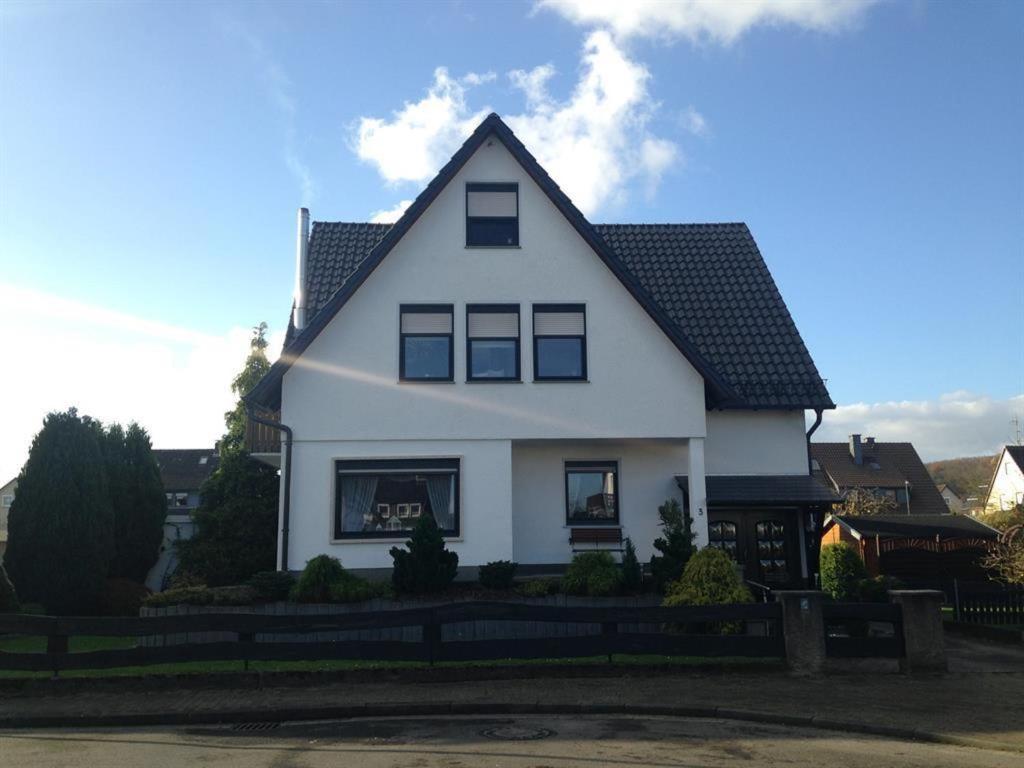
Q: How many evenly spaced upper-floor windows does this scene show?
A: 3